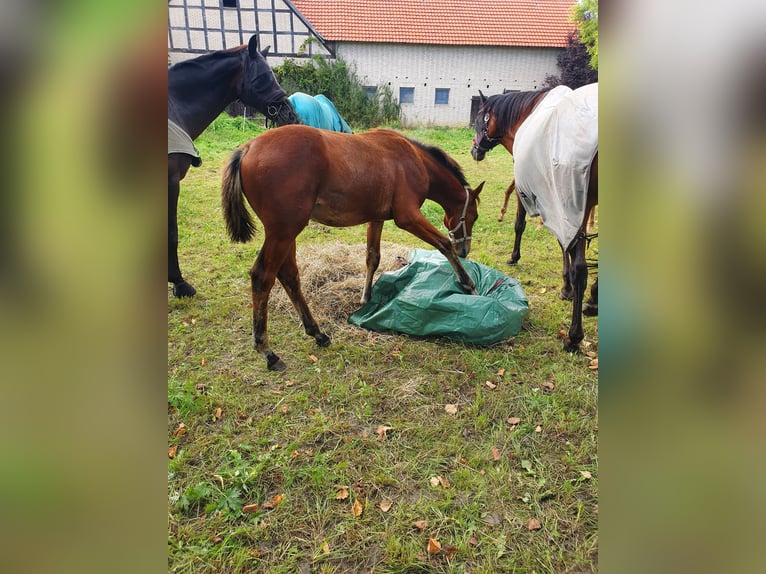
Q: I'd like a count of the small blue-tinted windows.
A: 3